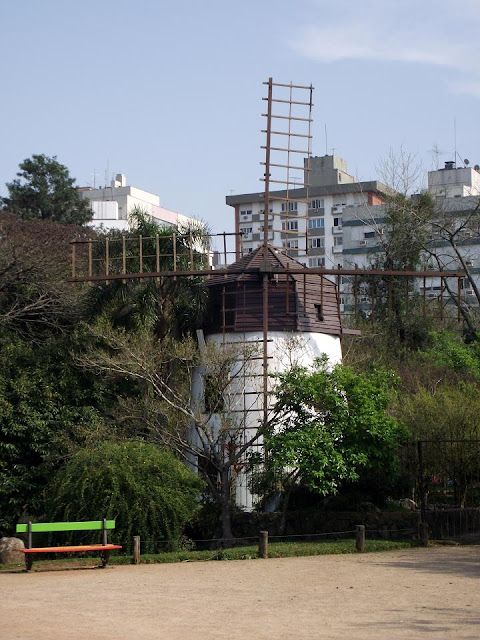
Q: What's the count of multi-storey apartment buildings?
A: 3